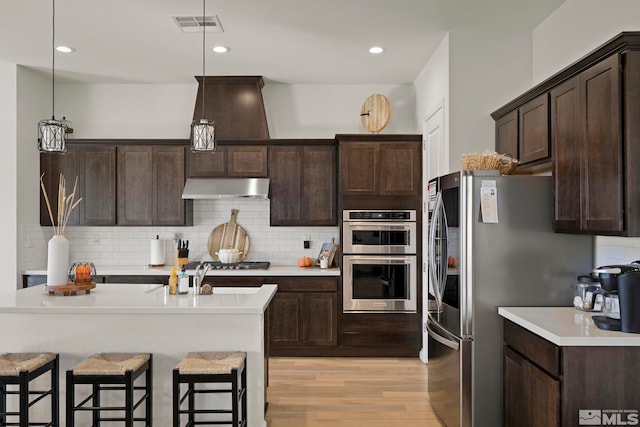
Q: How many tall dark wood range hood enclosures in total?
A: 1